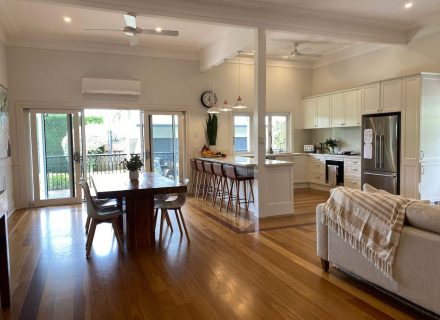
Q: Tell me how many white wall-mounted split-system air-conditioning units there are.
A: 1